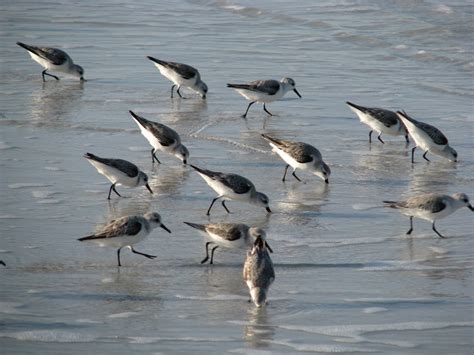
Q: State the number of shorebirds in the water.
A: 13